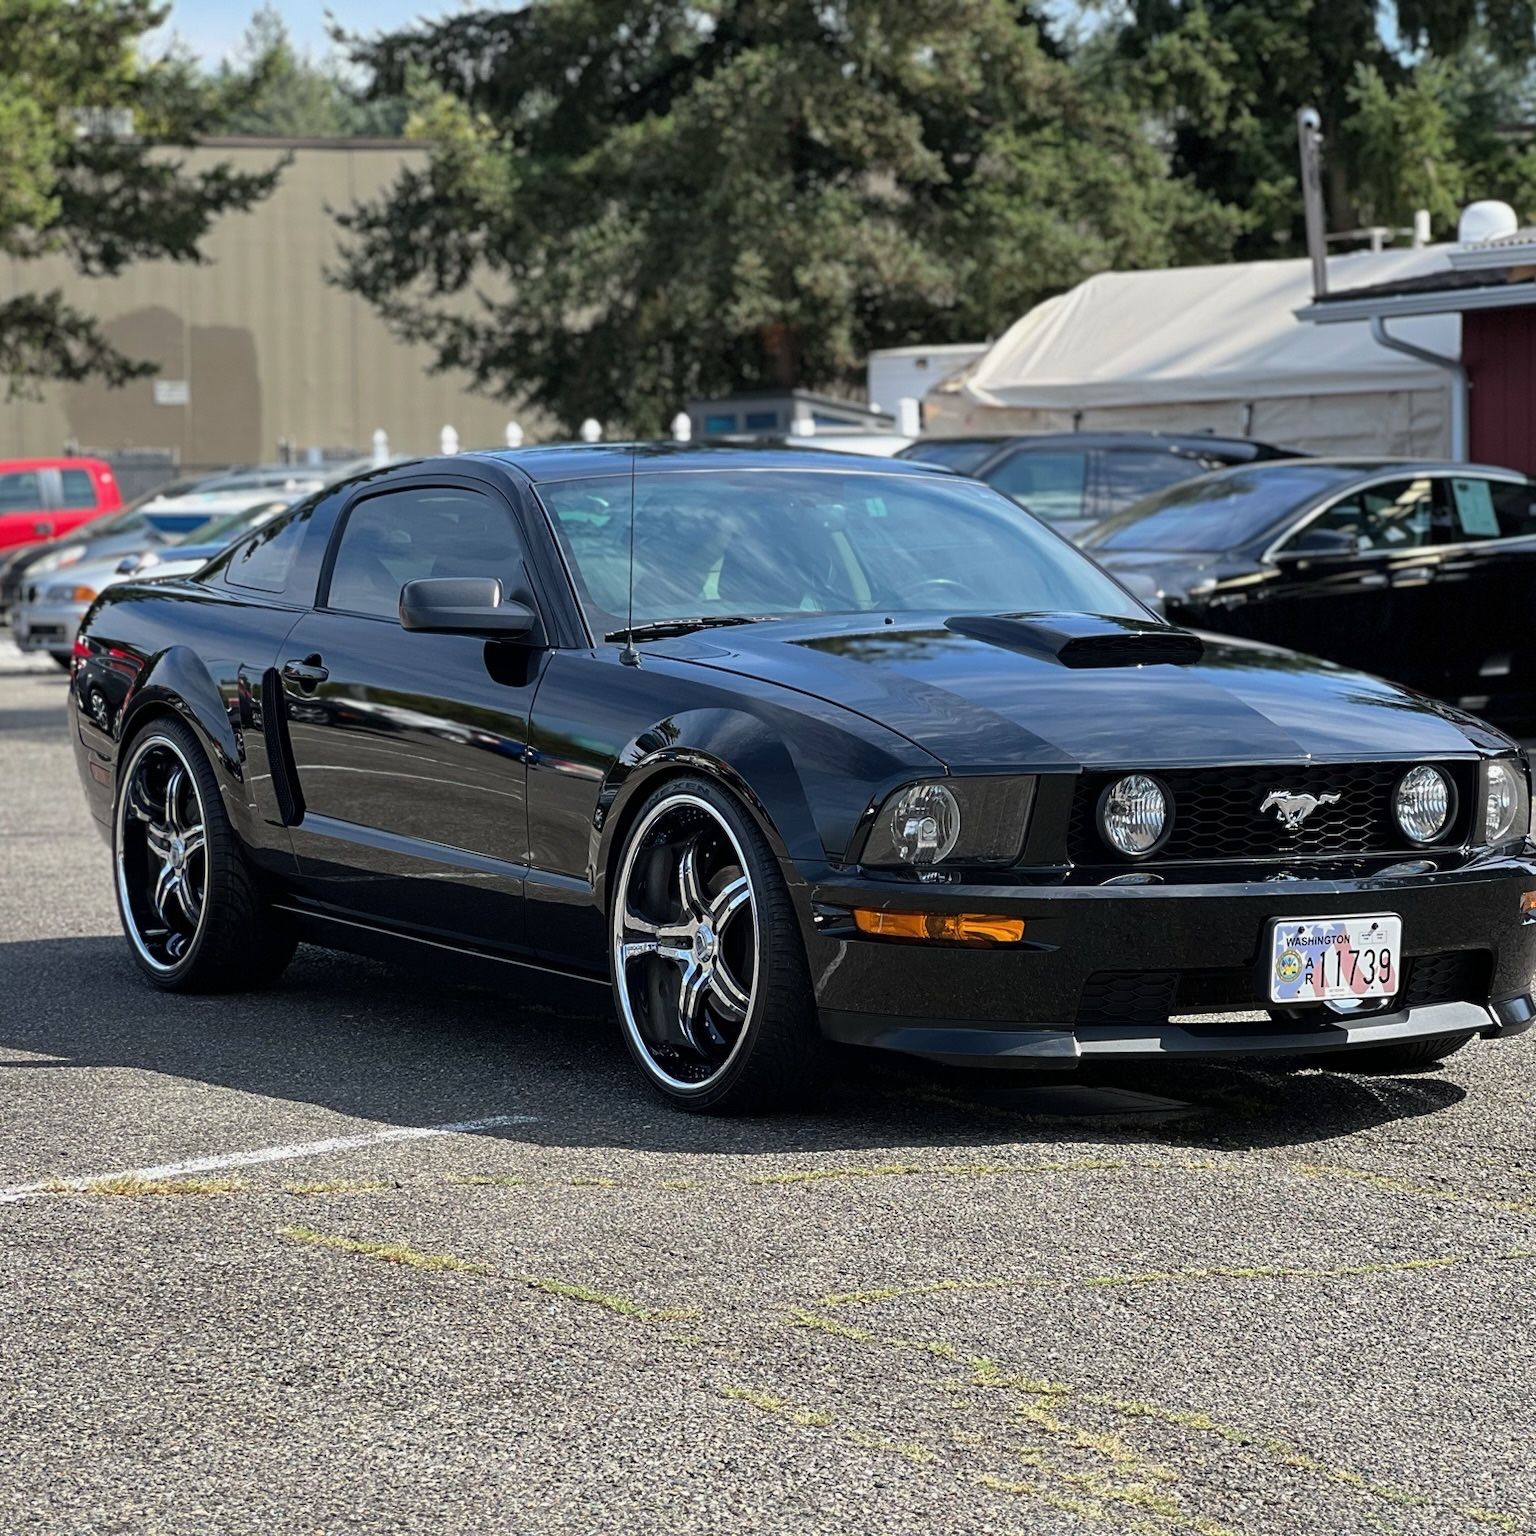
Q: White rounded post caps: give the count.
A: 5